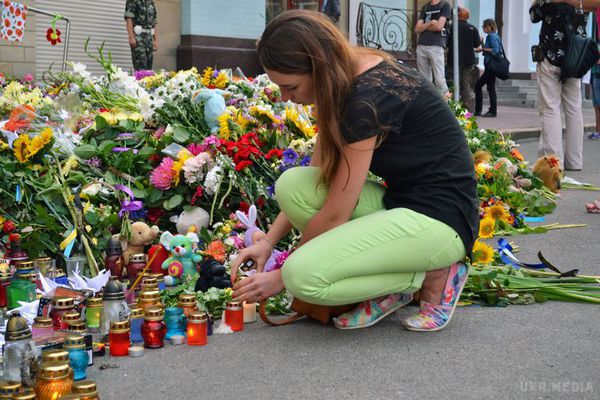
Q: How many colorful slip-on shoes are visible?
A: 2